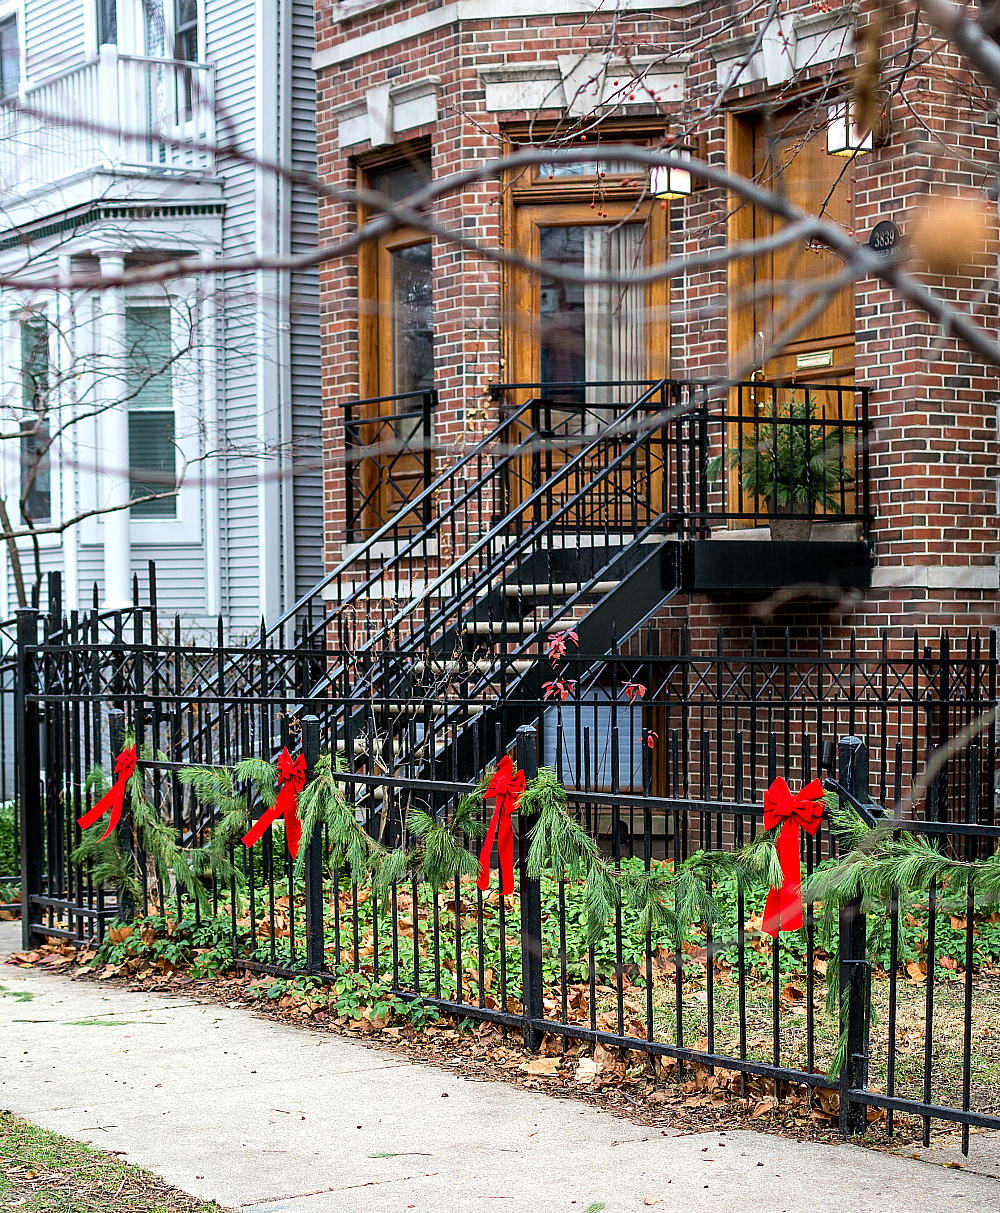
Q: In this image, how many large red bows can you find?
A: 4